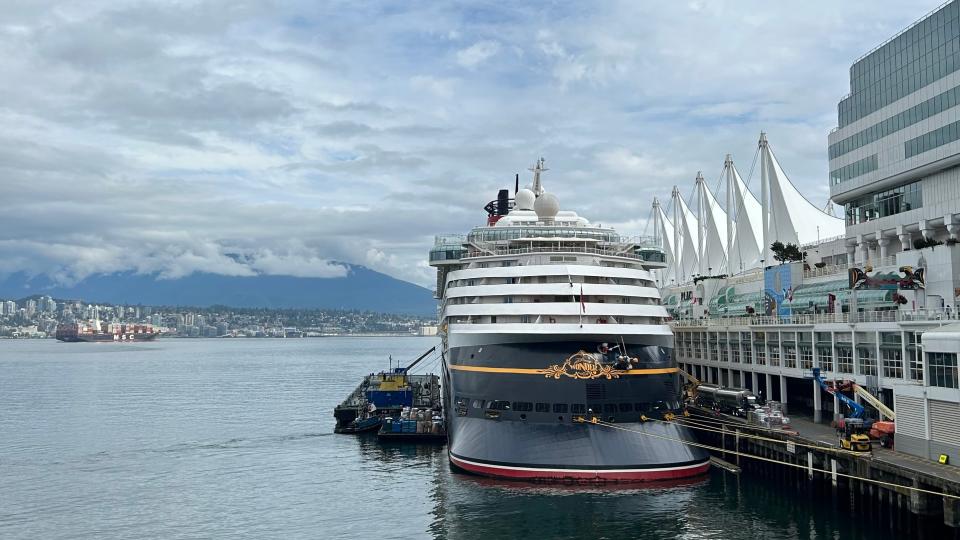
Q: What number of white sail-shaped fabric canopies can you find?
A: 5